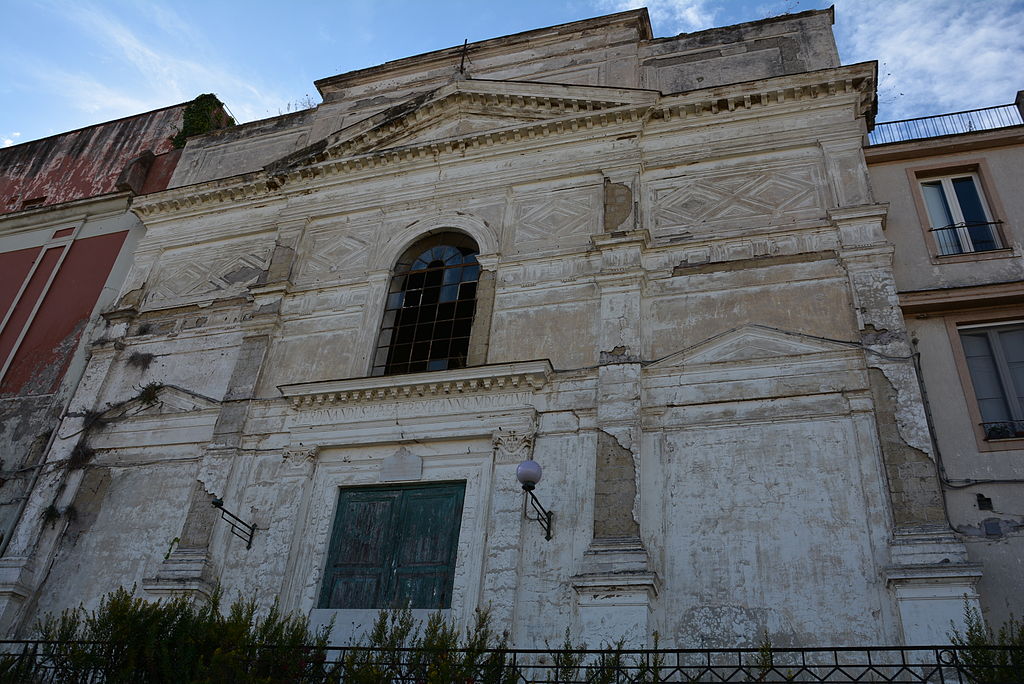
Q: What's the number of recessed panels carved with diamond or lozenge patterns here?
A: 4